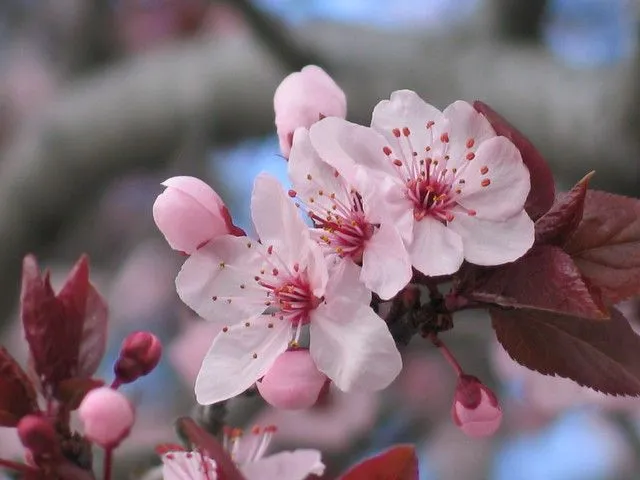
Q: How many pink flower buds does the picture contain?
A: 7